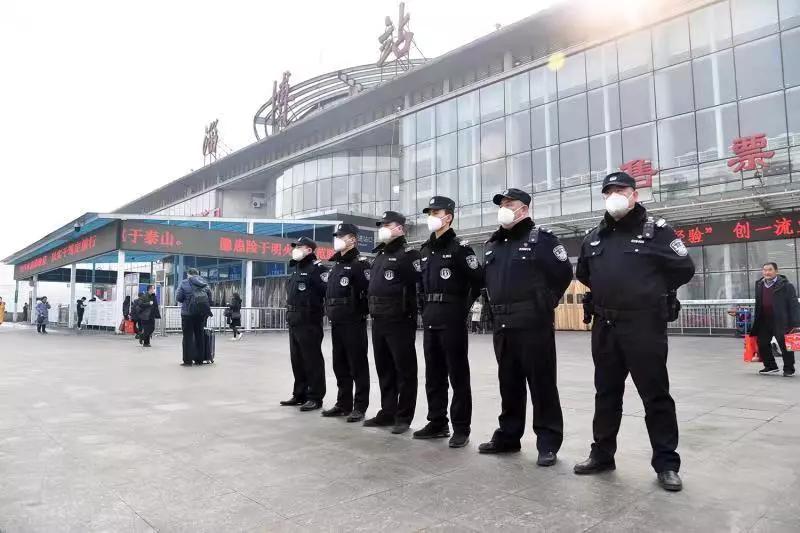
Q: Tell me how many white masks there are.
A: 6